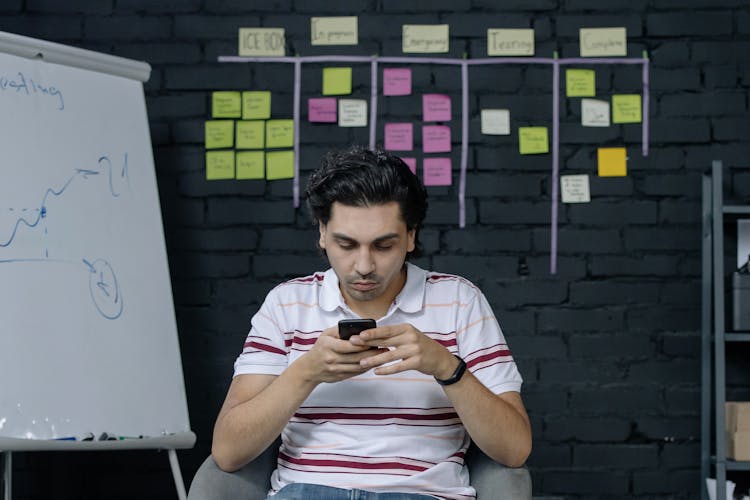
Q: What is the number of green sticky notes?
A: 12